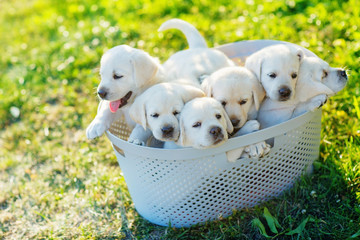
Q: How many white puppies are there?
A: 6